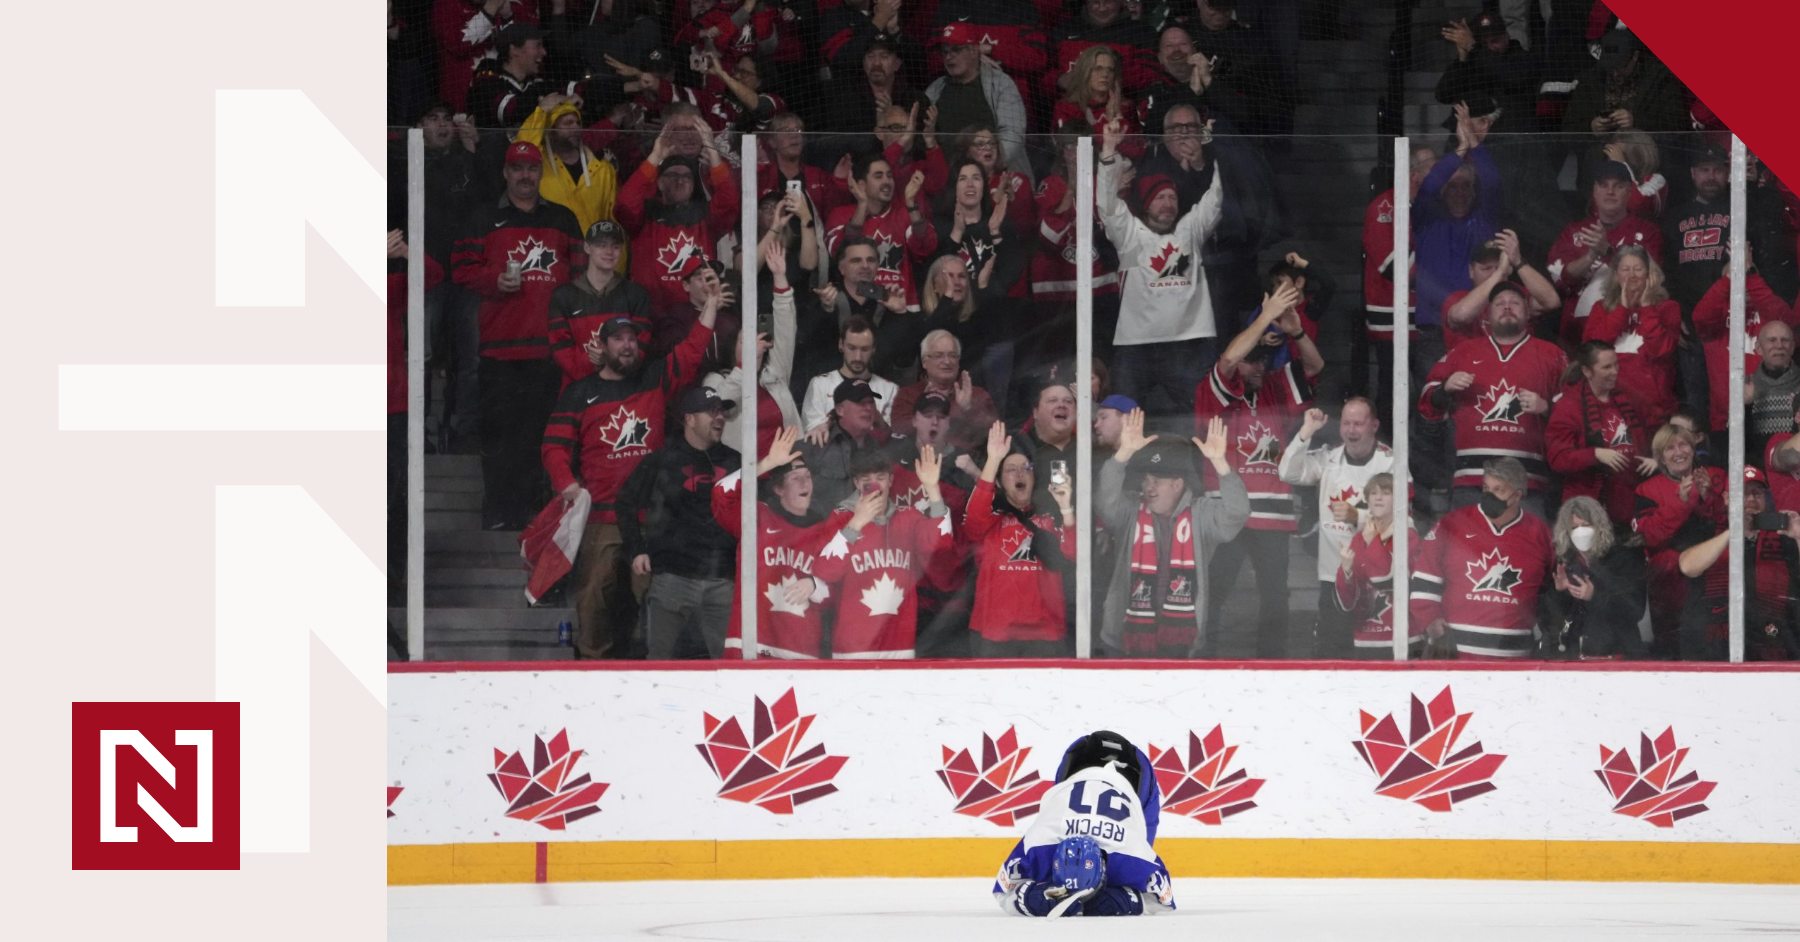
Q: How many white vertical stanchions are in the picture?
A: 5